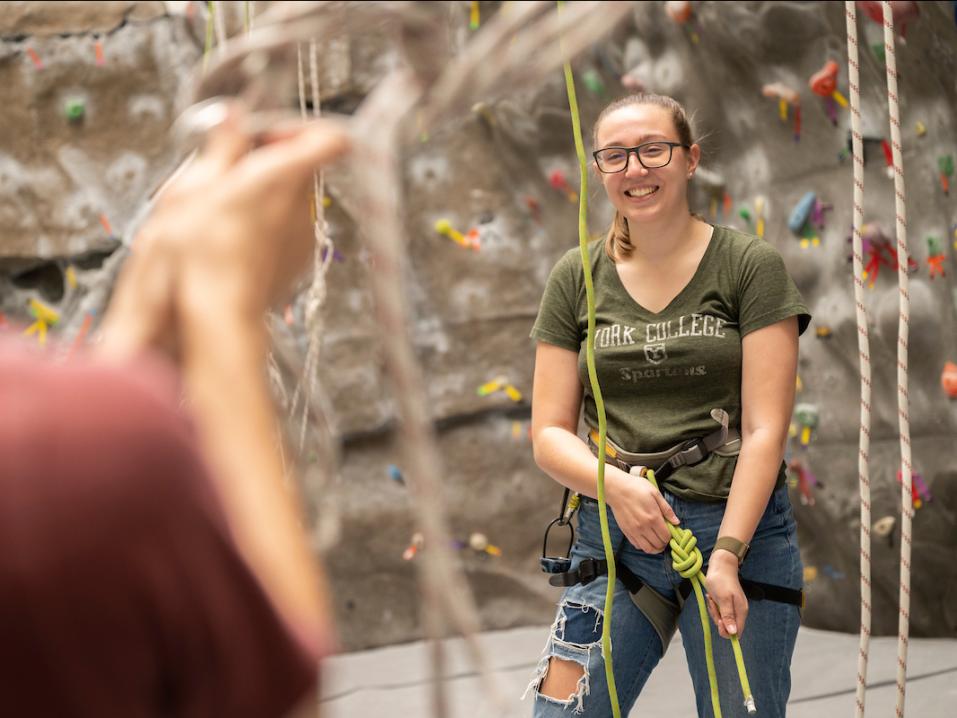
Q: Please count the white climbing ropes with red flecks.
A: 2